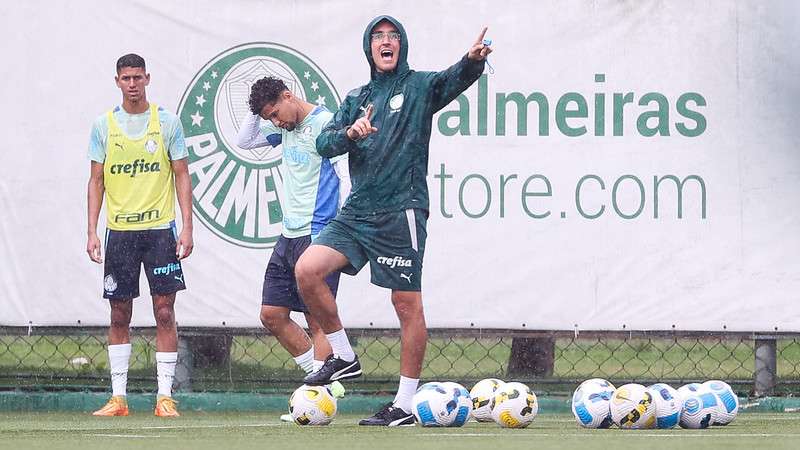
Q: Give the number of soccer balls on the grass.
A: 10